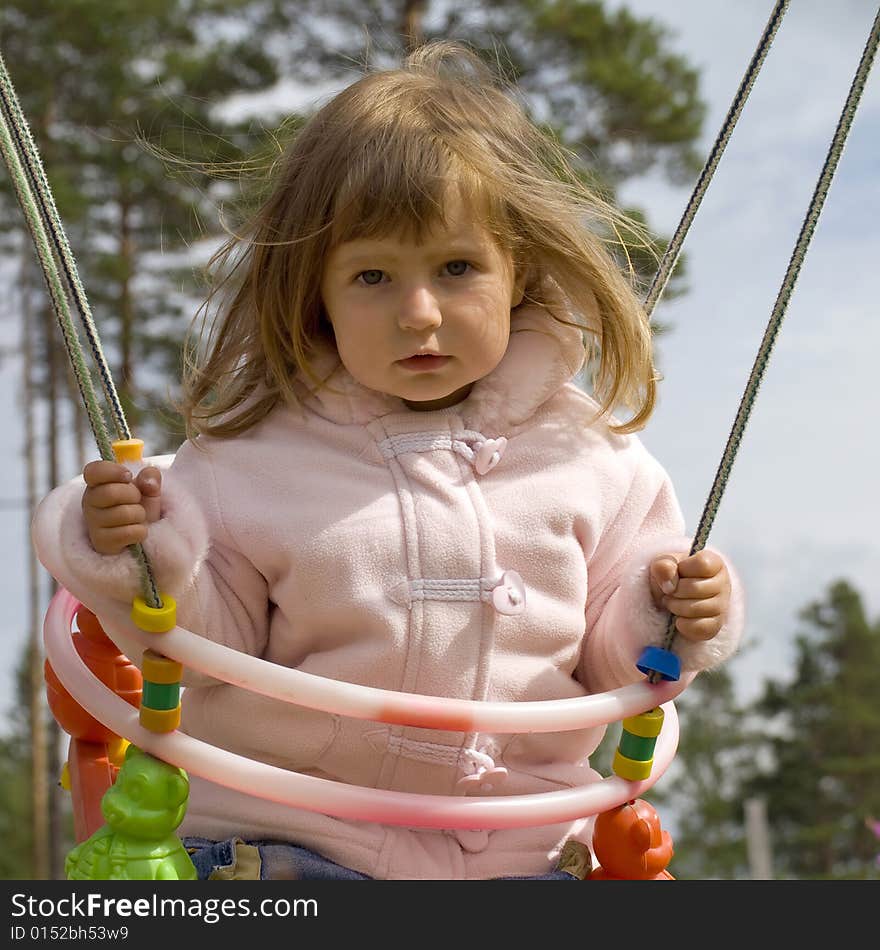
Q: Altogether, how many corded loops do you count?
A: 3